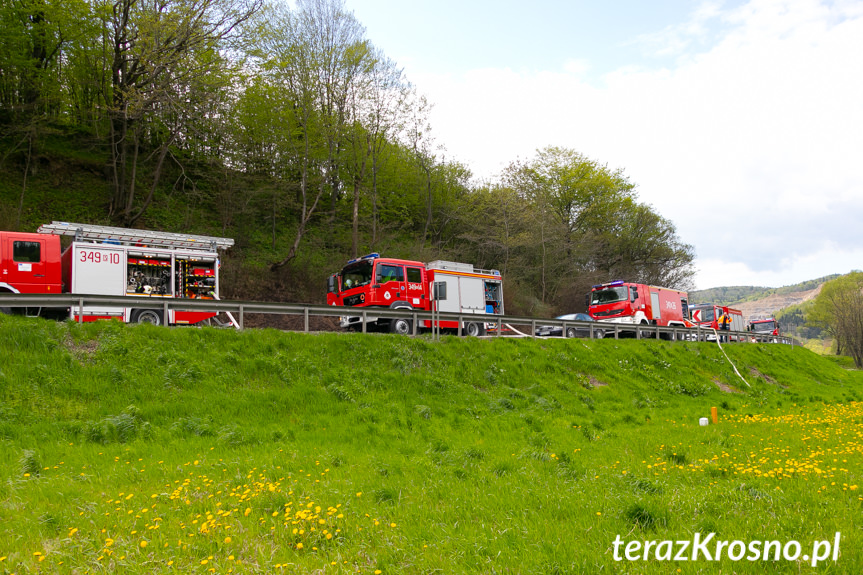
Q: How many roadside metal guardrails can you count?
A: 1